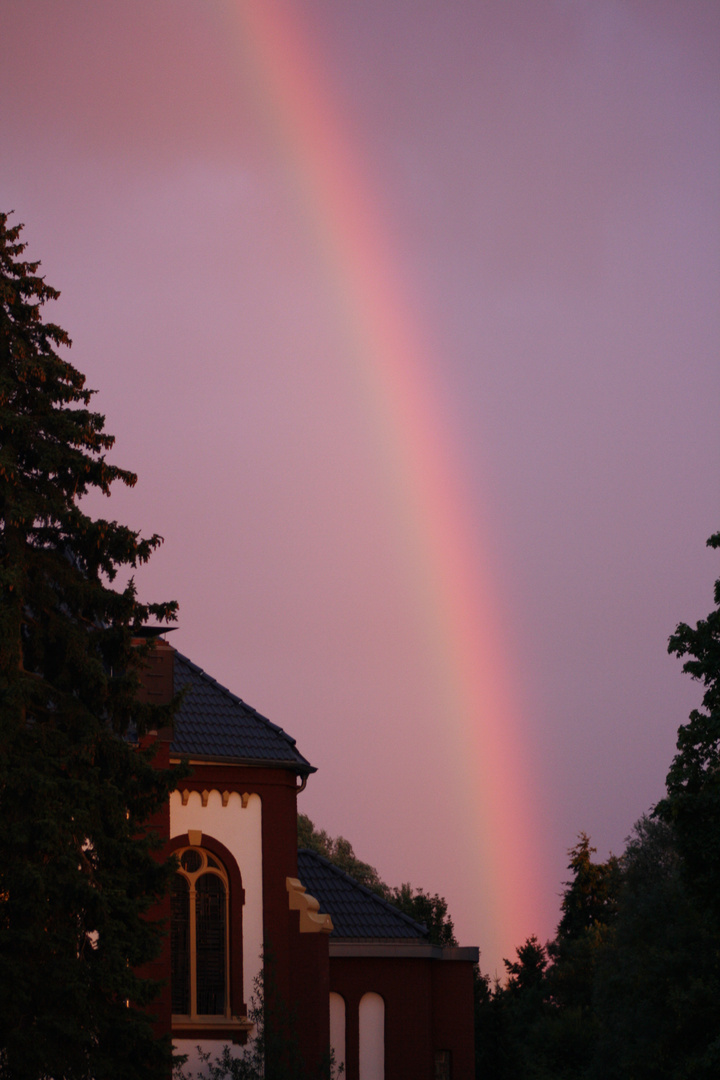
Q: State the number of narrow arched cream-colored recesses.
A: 2